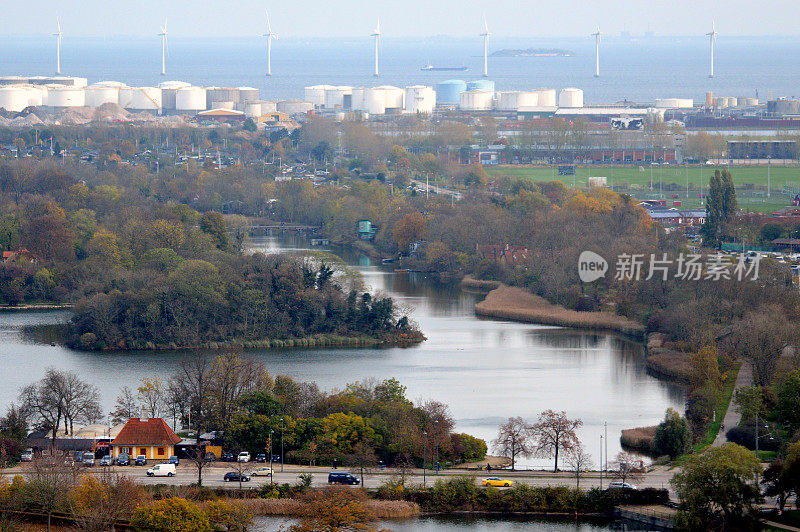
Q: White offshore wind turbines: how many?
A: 7